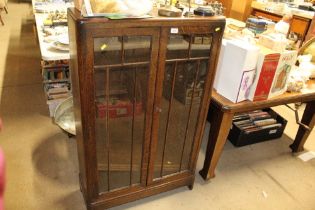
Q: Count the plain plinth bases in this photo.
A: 1